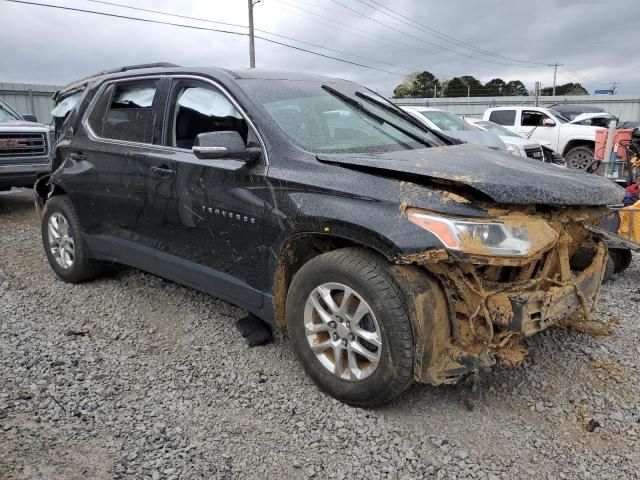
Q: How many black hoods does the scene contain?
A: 1